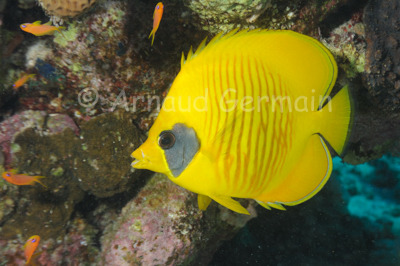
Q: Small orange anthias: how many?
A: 5